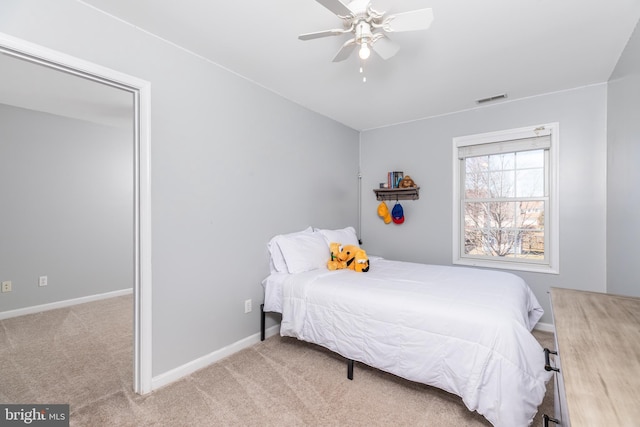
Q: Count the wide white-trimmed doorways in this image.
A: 1